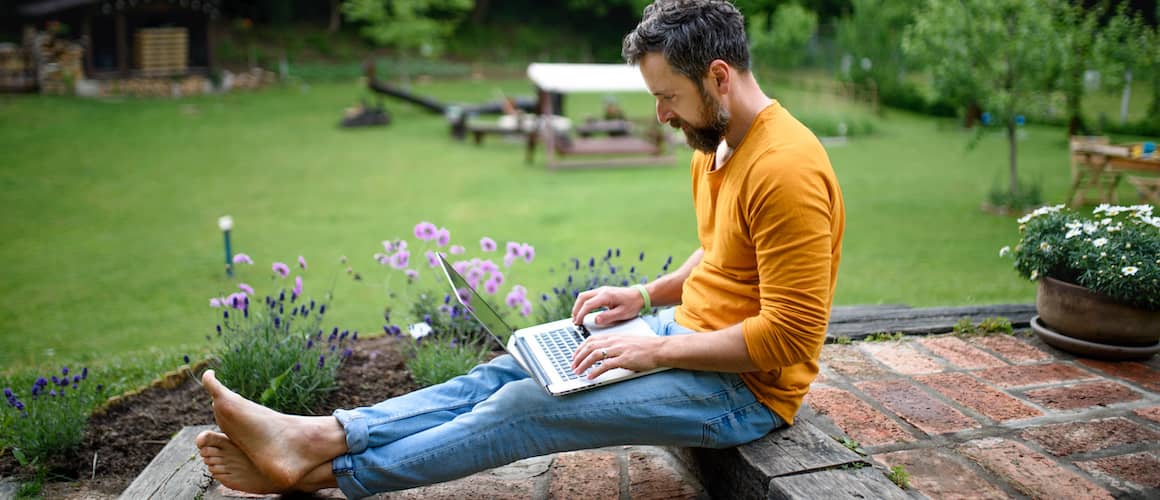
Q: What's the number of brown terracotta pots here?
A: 1